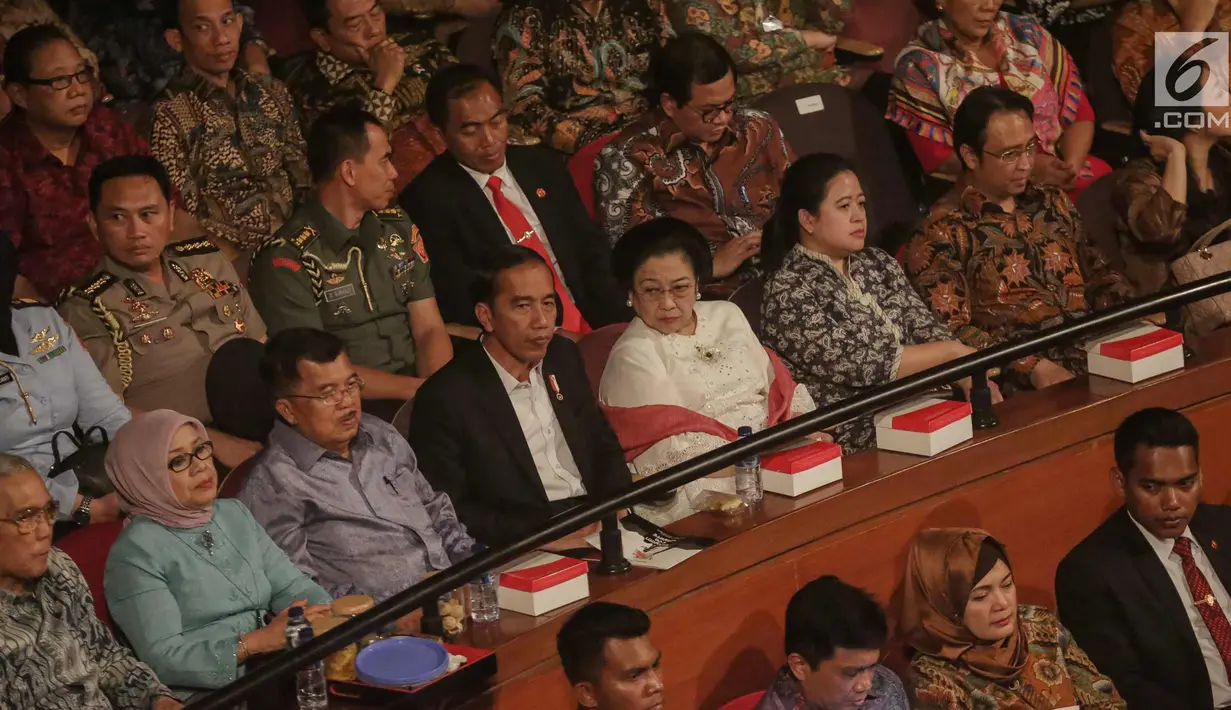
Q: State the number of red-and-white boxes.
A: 4